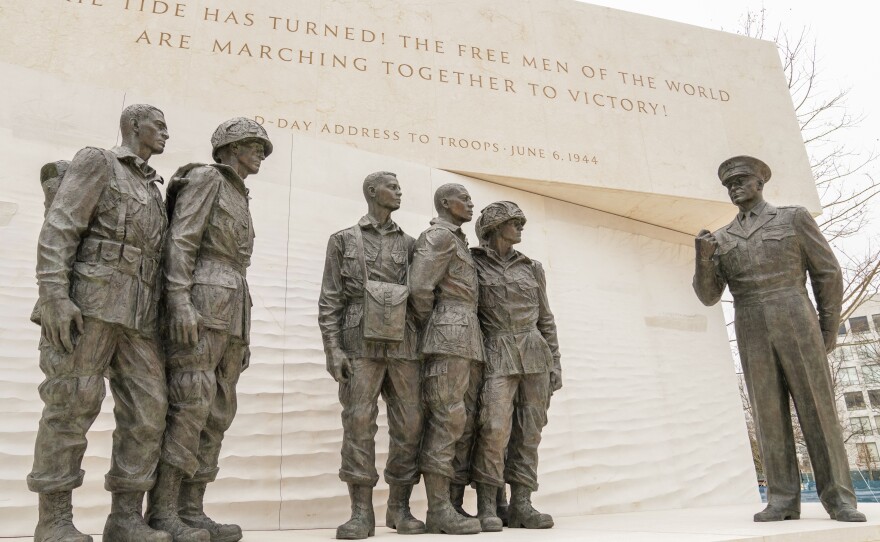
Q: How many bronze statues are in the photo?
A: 6